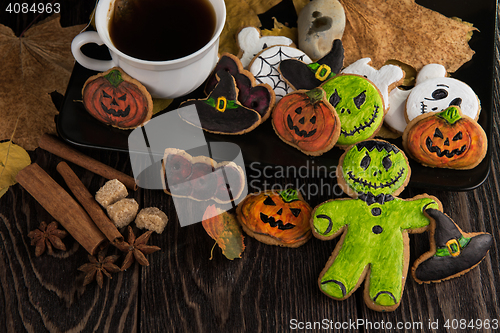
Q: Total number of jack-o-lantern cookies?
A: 4